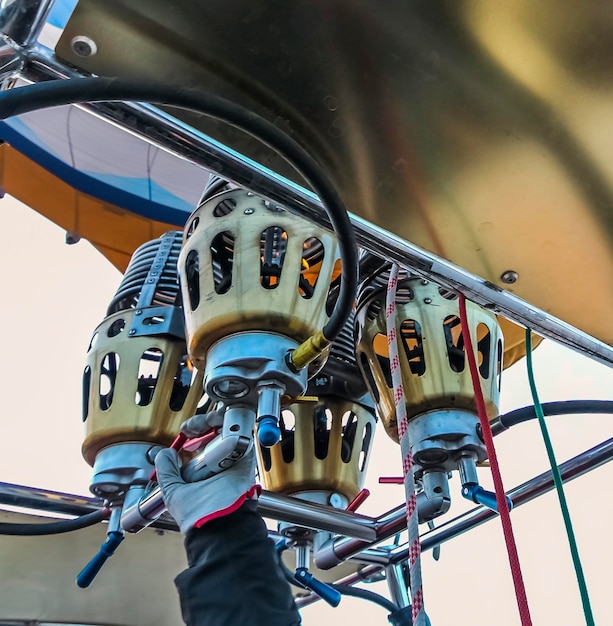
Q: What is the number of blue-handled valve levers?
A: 4